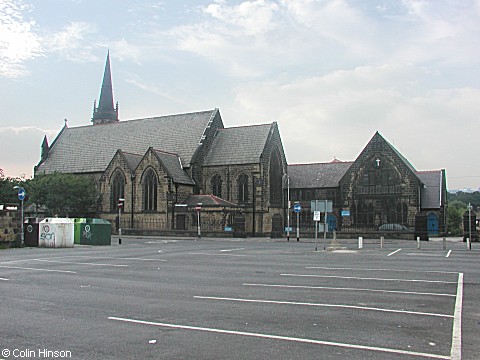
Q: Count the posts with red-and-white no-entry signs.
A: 2